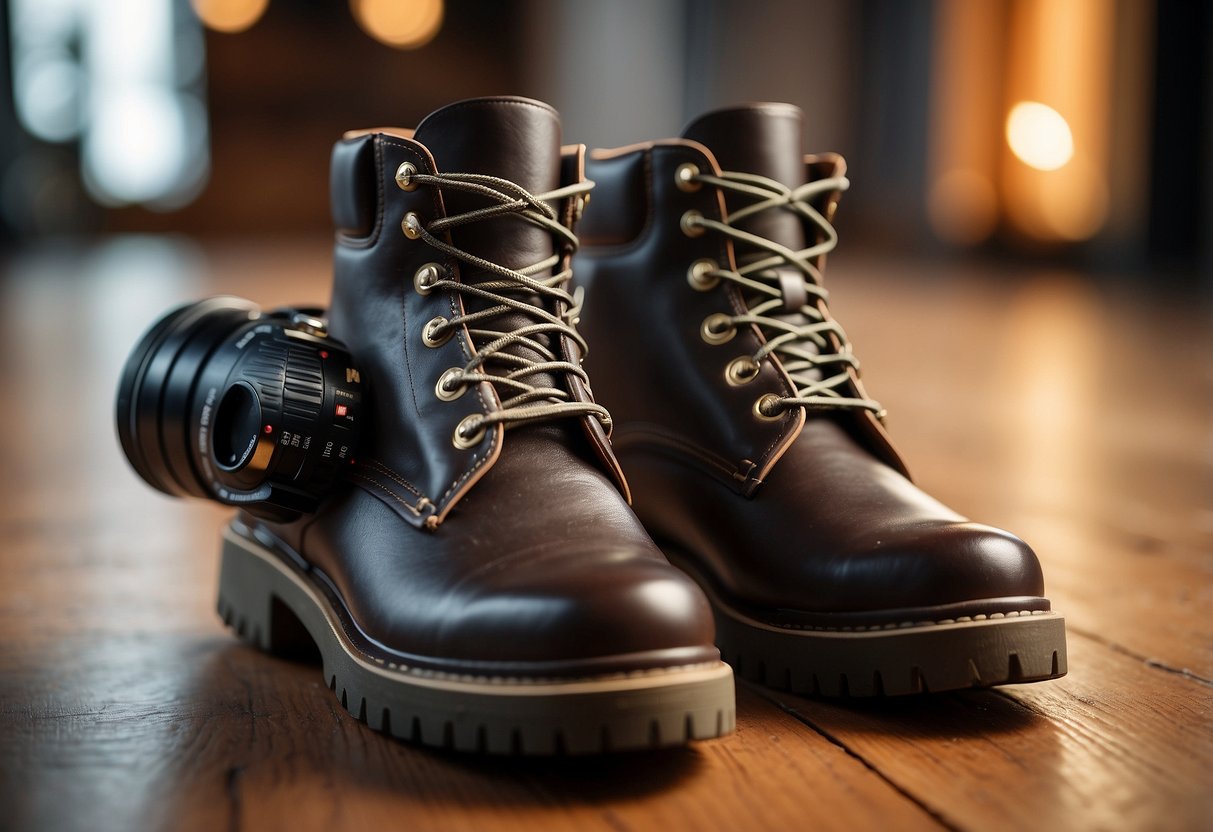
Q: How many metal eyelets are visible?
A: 12